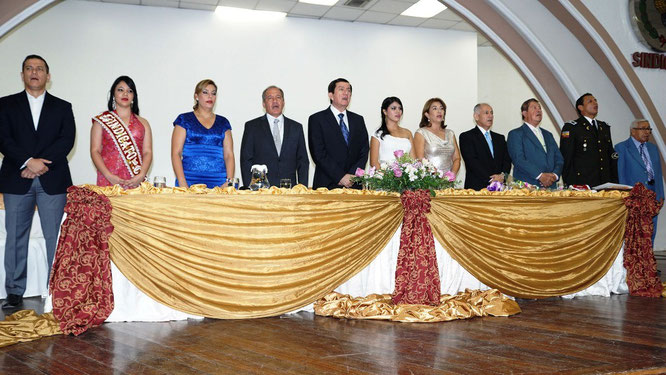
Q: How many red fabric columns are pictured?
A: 3